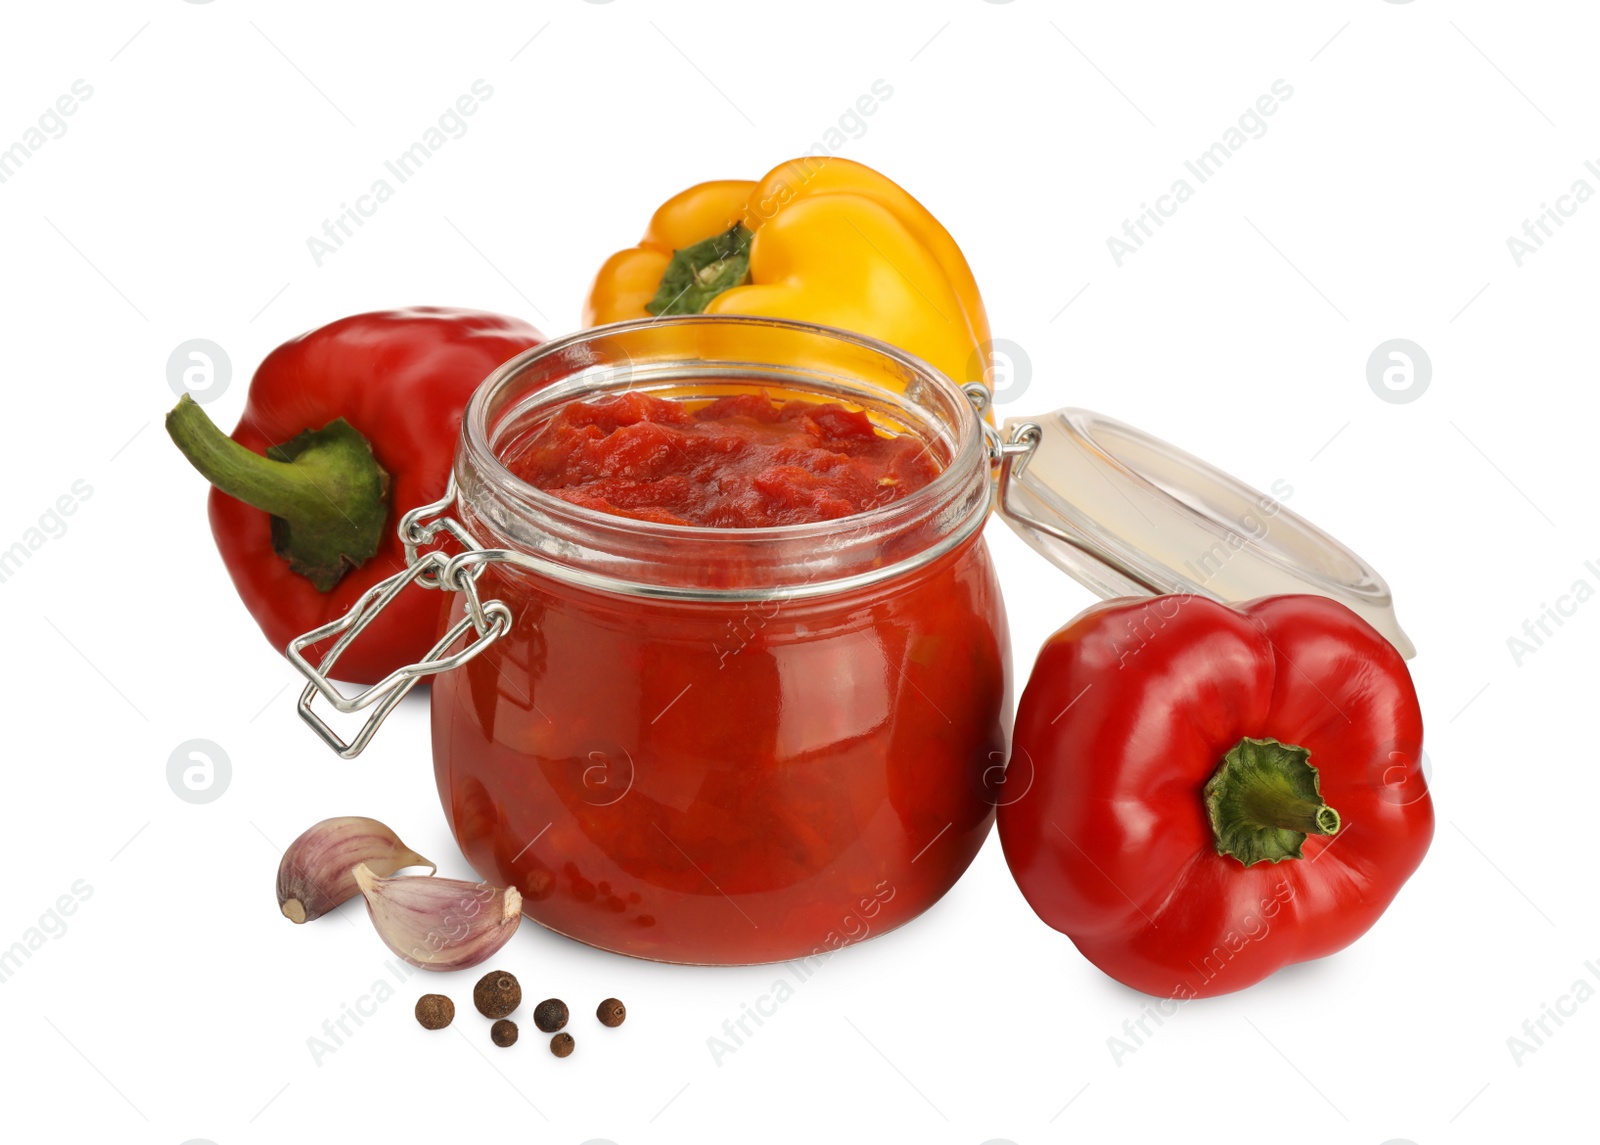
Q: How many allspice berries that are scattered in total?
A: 6